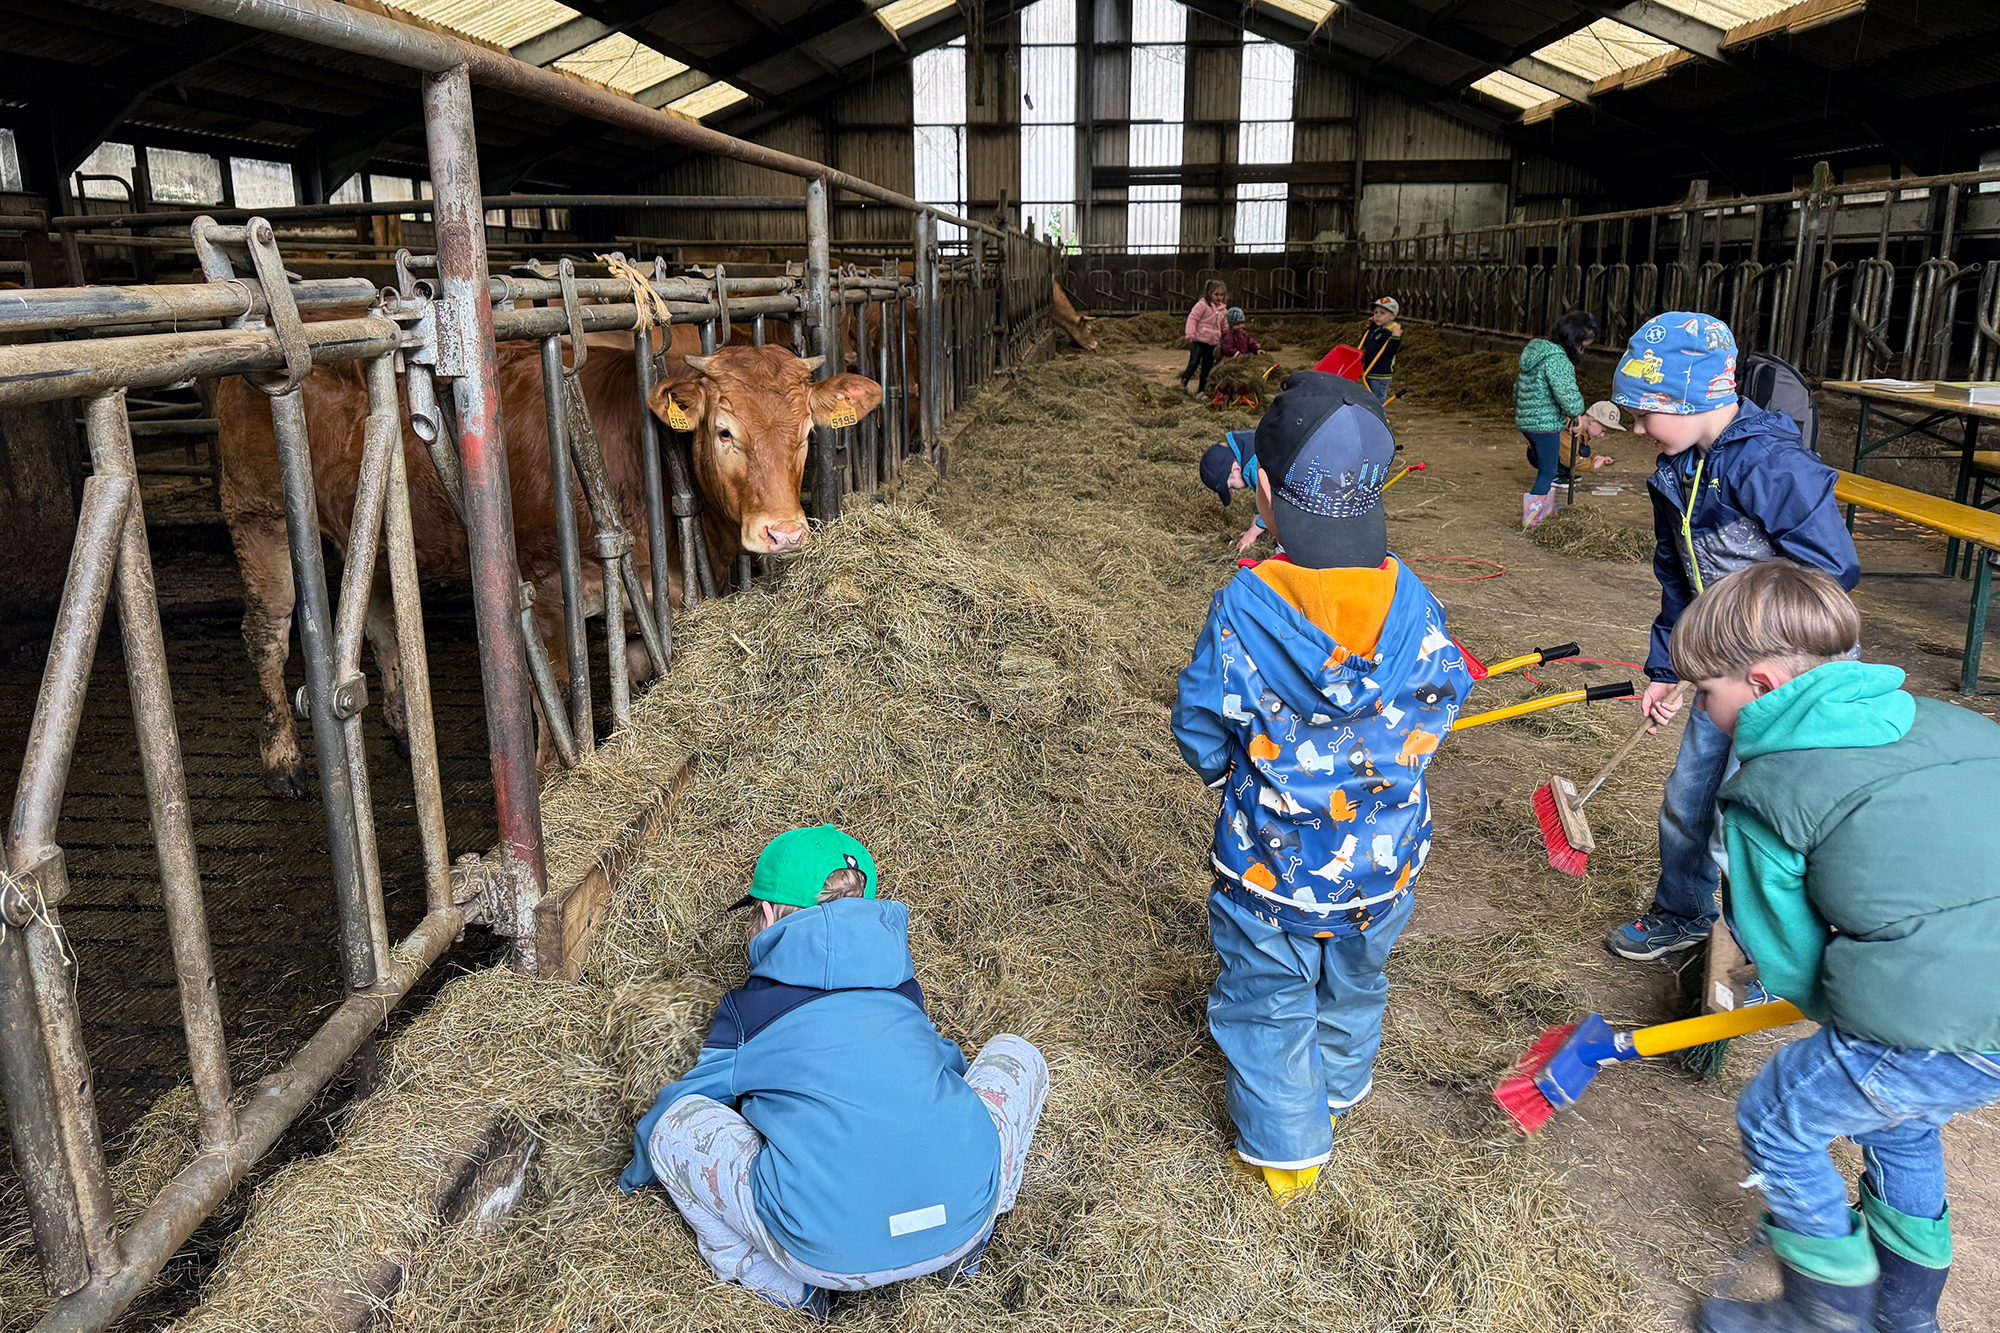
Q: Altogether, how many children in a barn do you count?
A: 10